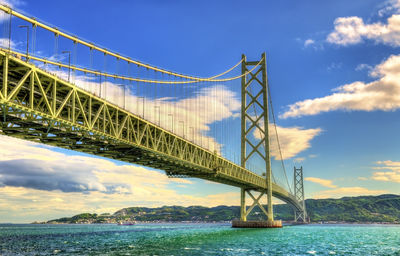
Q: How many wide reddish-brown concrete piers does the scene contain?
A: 1